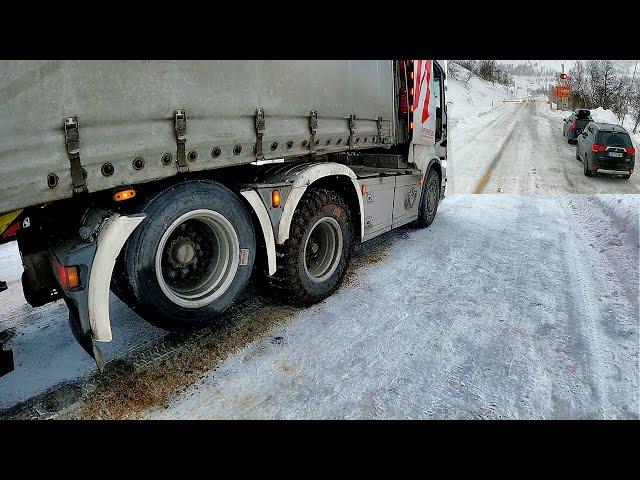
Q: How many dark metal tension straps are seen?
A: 6